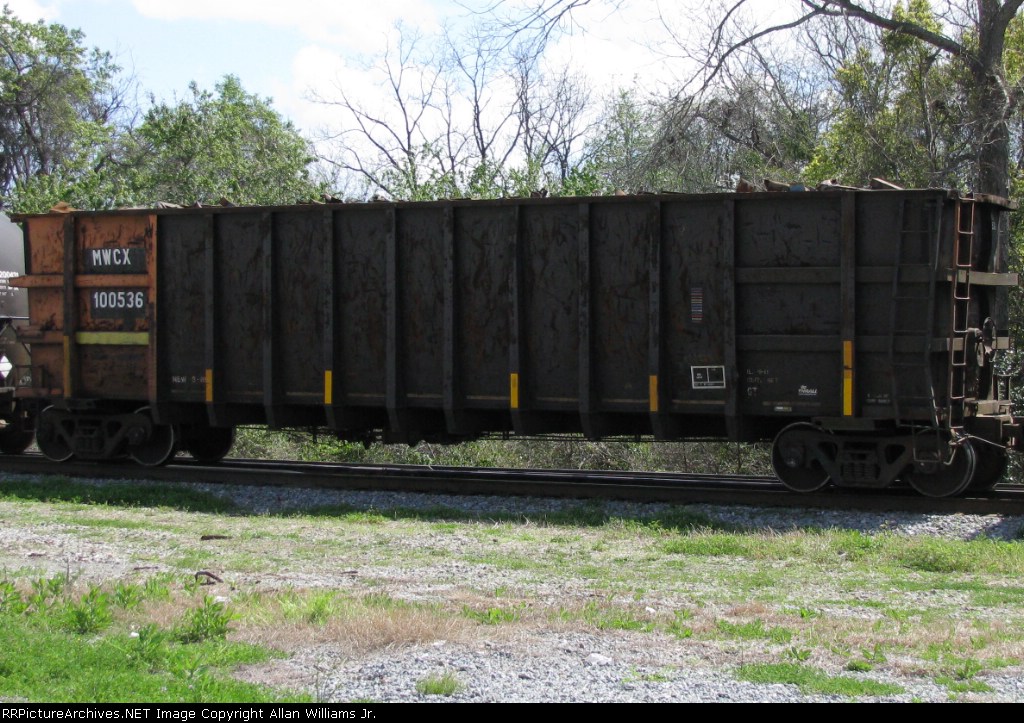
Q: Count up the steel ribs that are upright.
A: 12